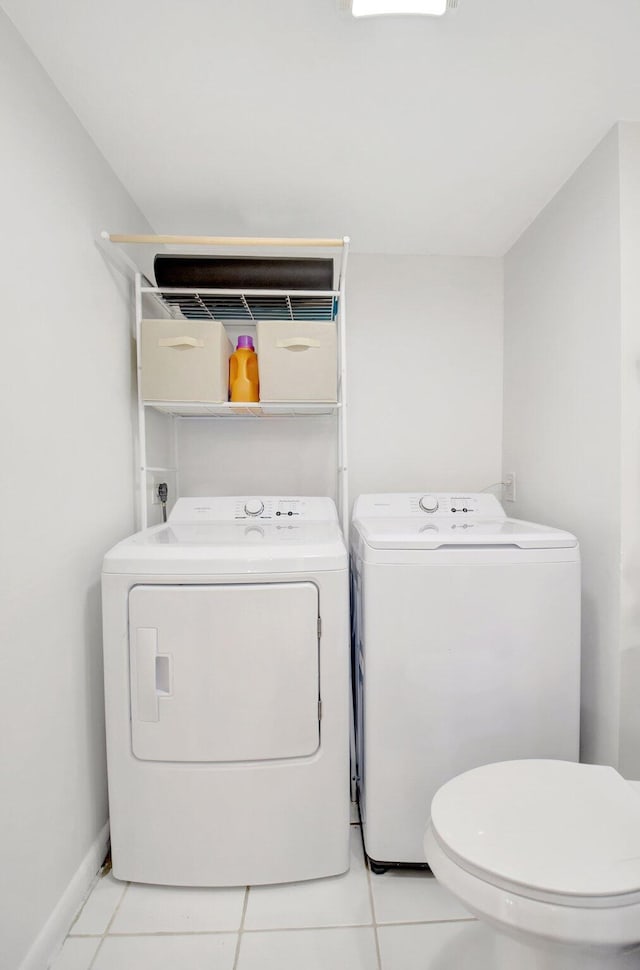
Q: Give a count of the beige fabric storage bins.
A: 2